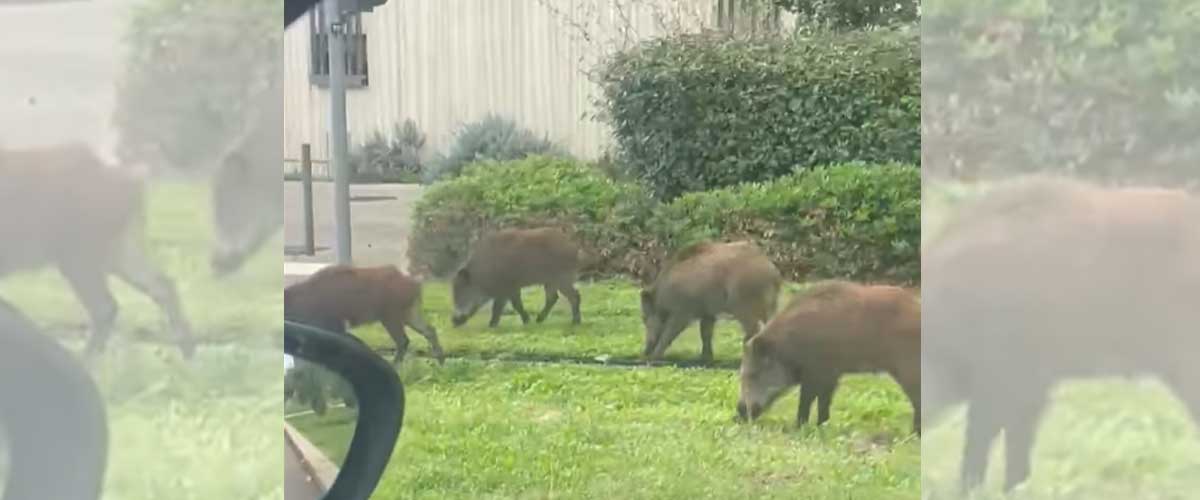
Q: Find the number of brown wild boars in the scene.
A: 4